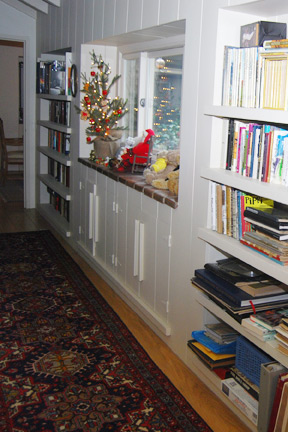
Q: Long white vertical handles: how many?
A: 4